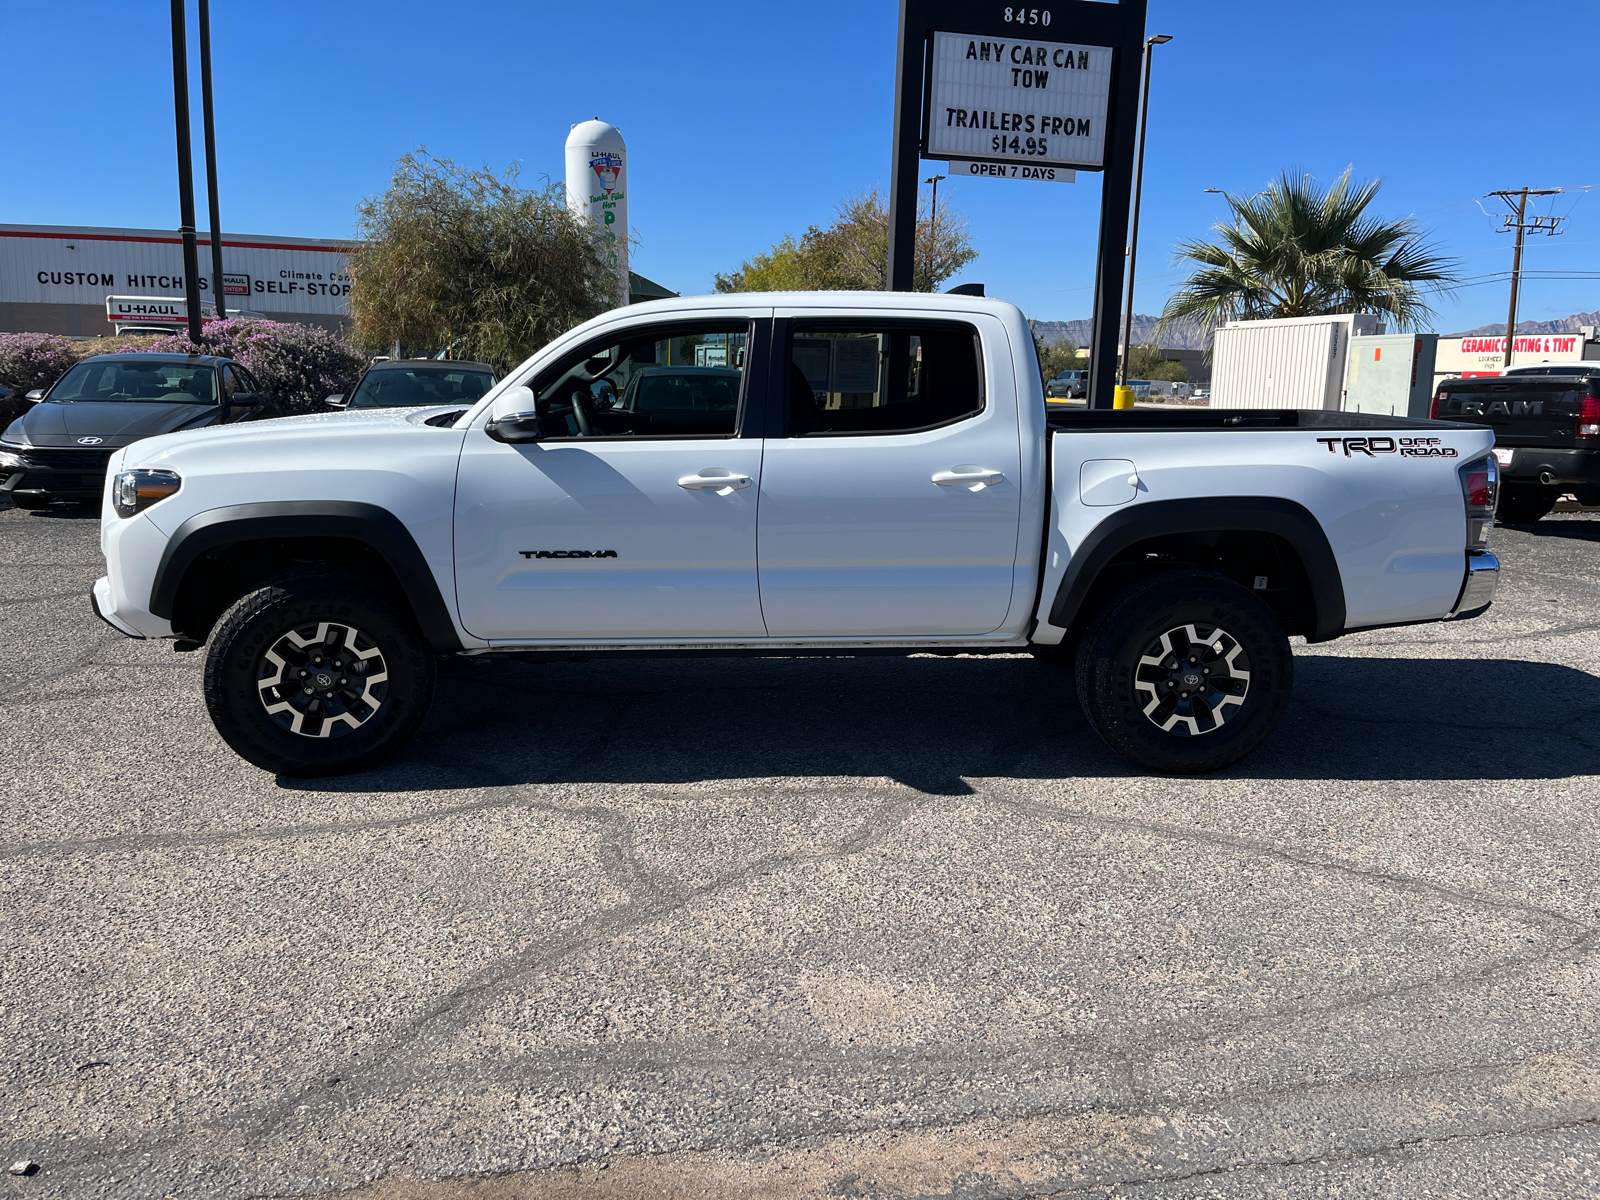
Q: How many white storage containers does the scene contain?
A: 2